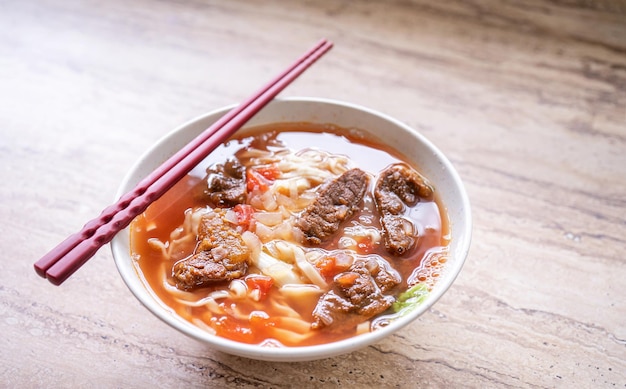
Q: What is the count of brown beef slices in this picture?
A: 5